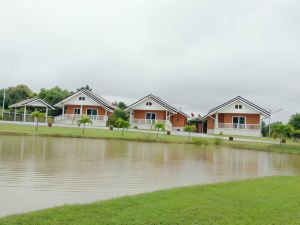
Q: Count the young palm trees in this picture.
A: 6